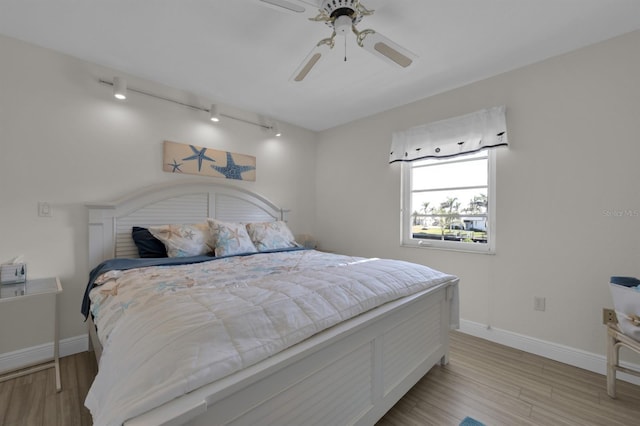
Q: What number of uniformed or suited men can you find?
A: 0